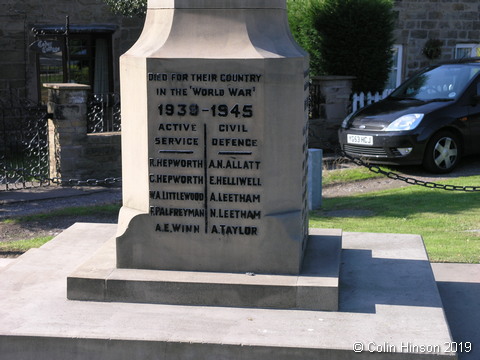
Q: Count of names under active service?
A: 5